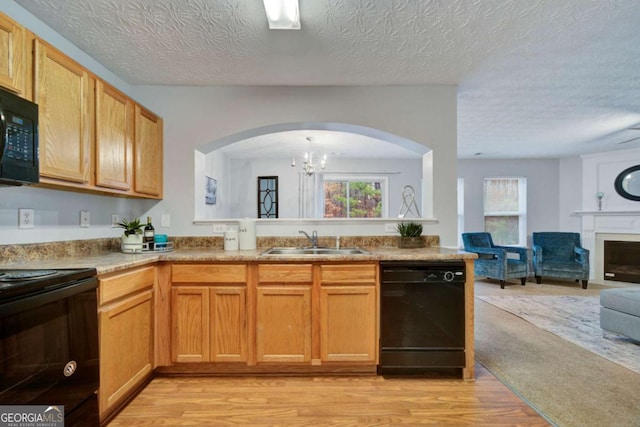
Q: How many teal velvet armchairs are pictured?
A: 2